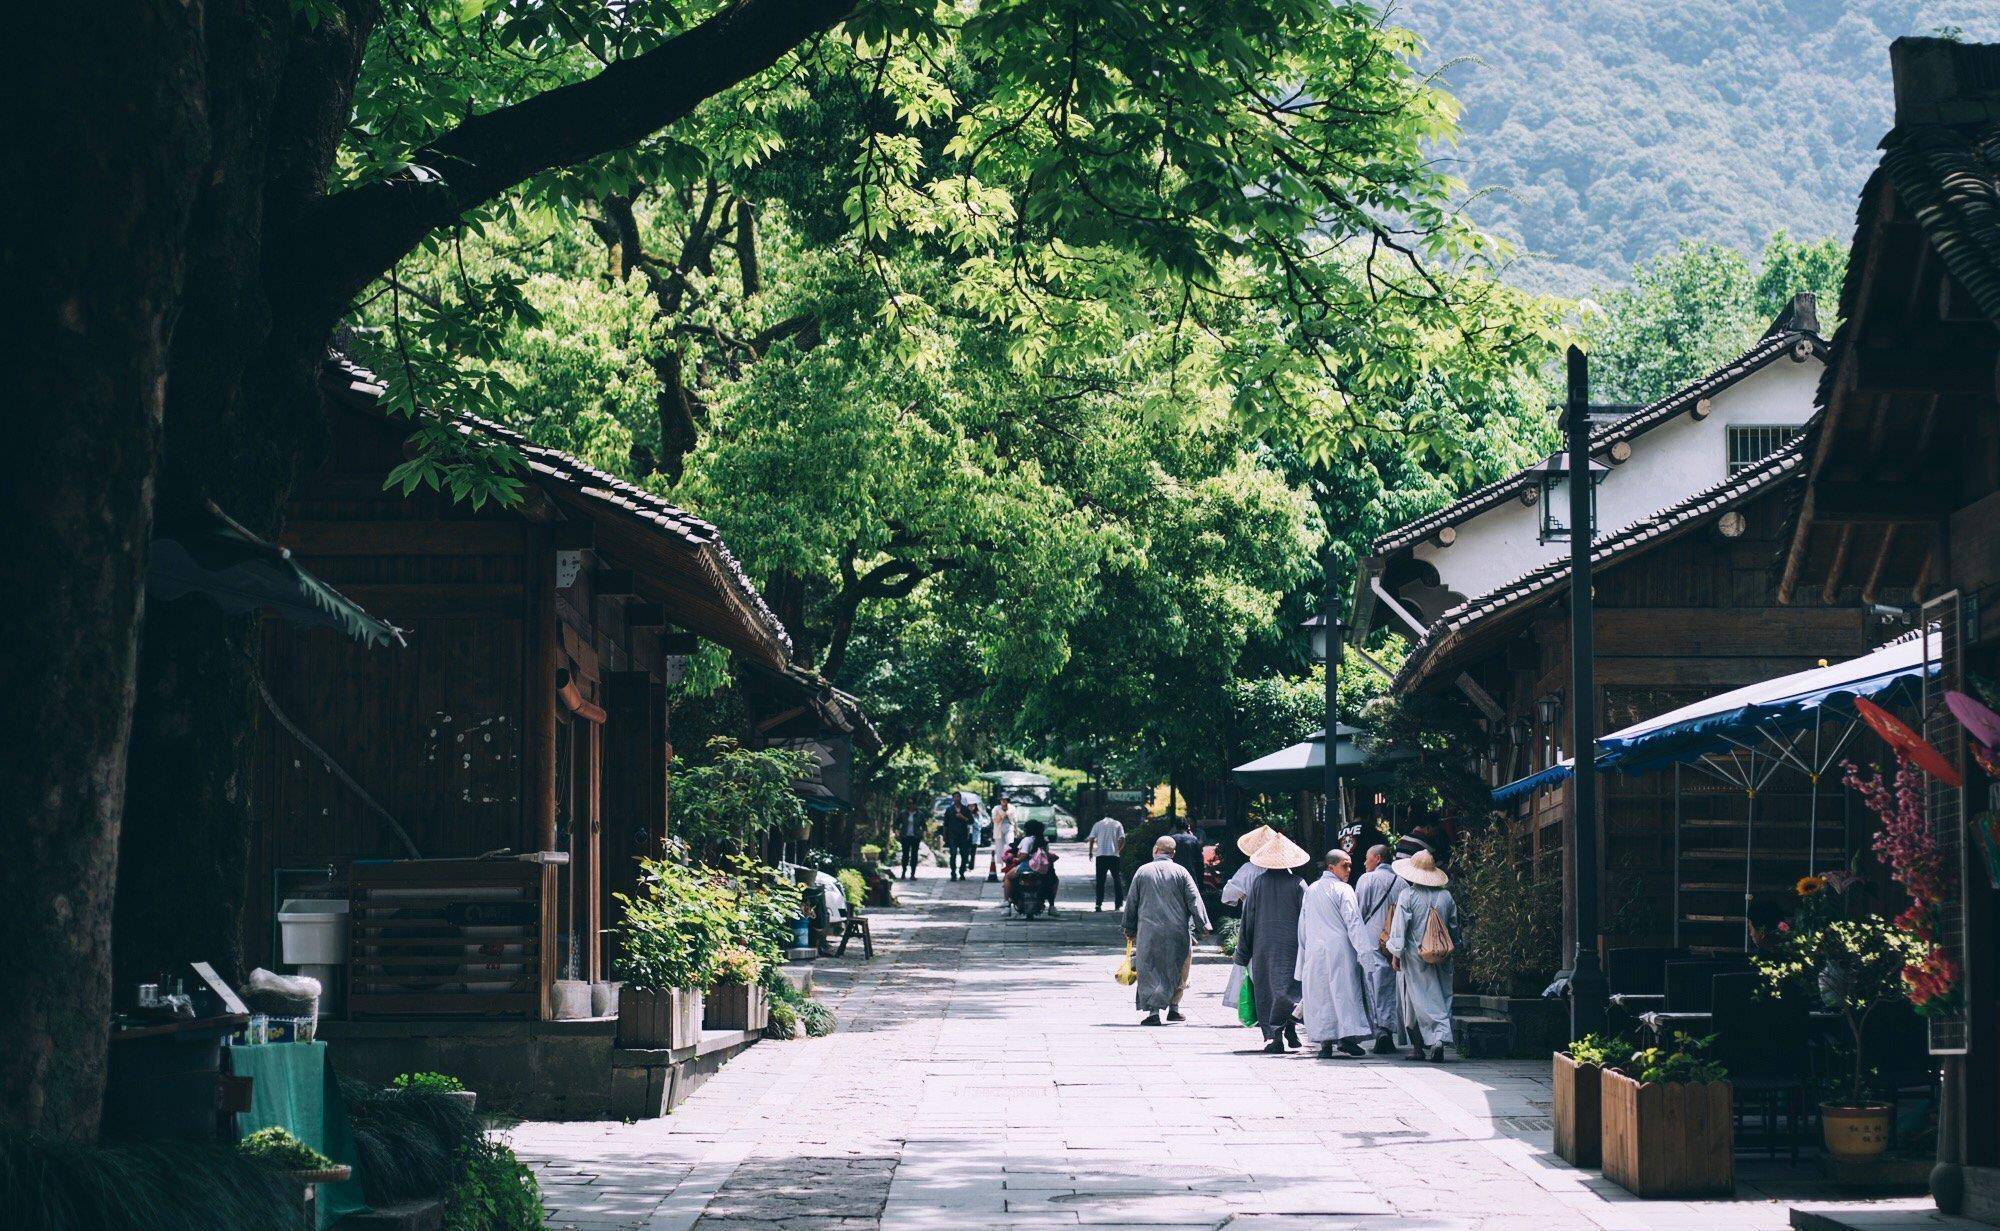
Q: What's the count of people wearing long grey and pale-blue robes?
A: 6